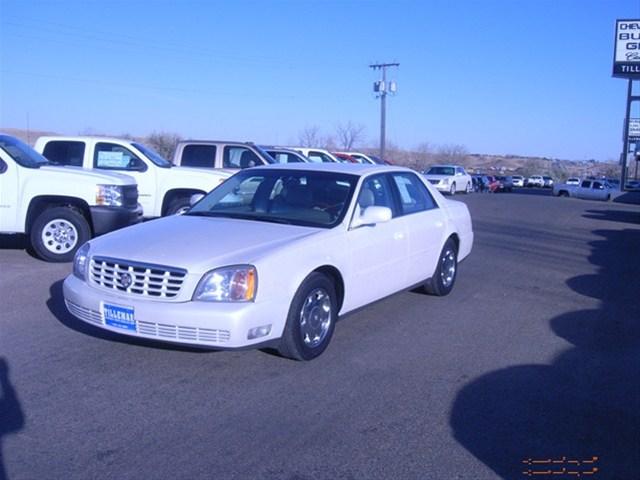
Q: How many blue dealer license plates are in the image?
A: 1